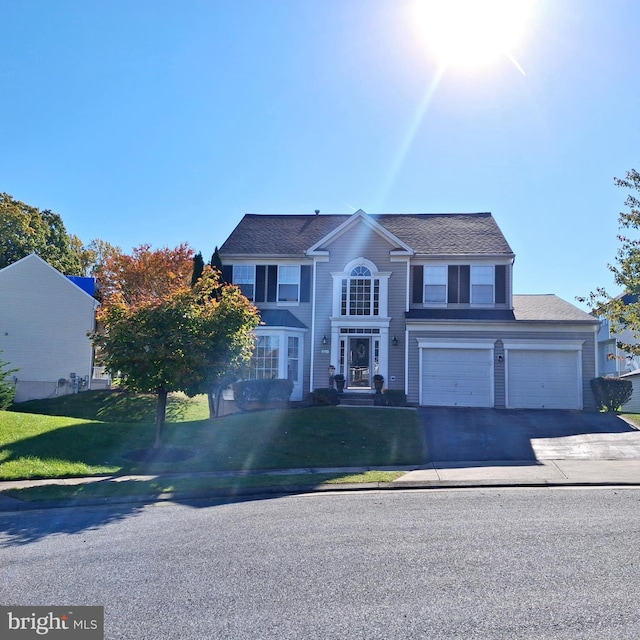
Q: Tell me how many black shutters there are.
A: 8